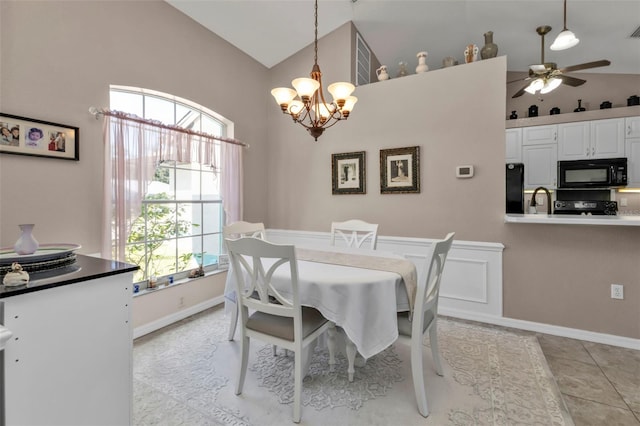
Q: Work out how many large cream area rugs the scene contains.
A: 1